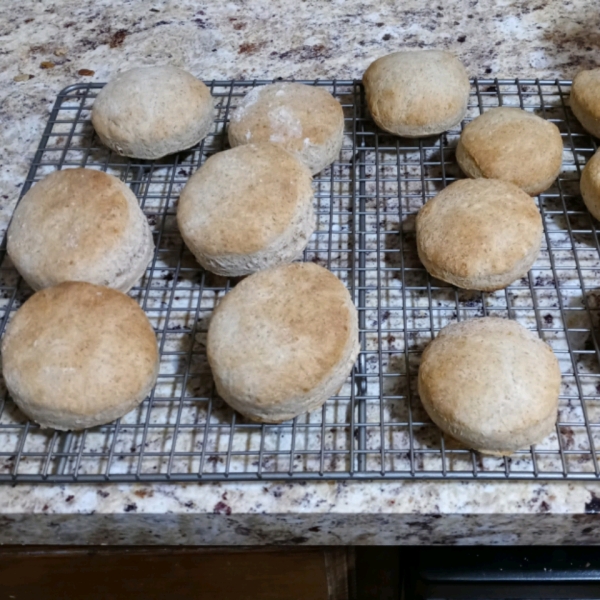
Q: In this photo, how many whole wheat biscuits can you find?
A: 12